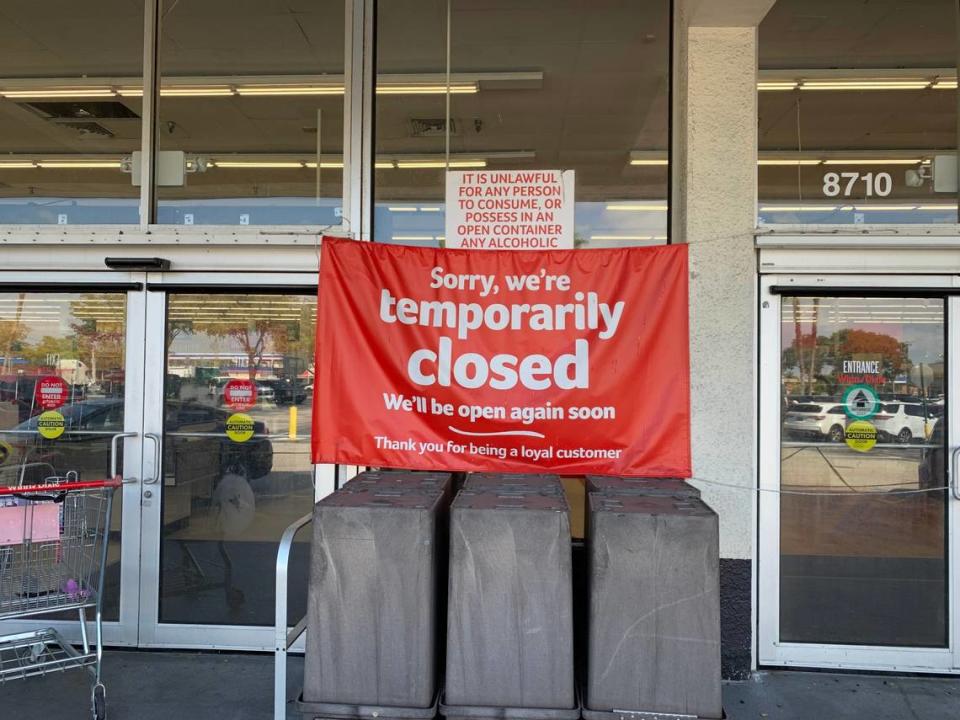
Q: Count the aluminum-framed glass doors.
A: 3